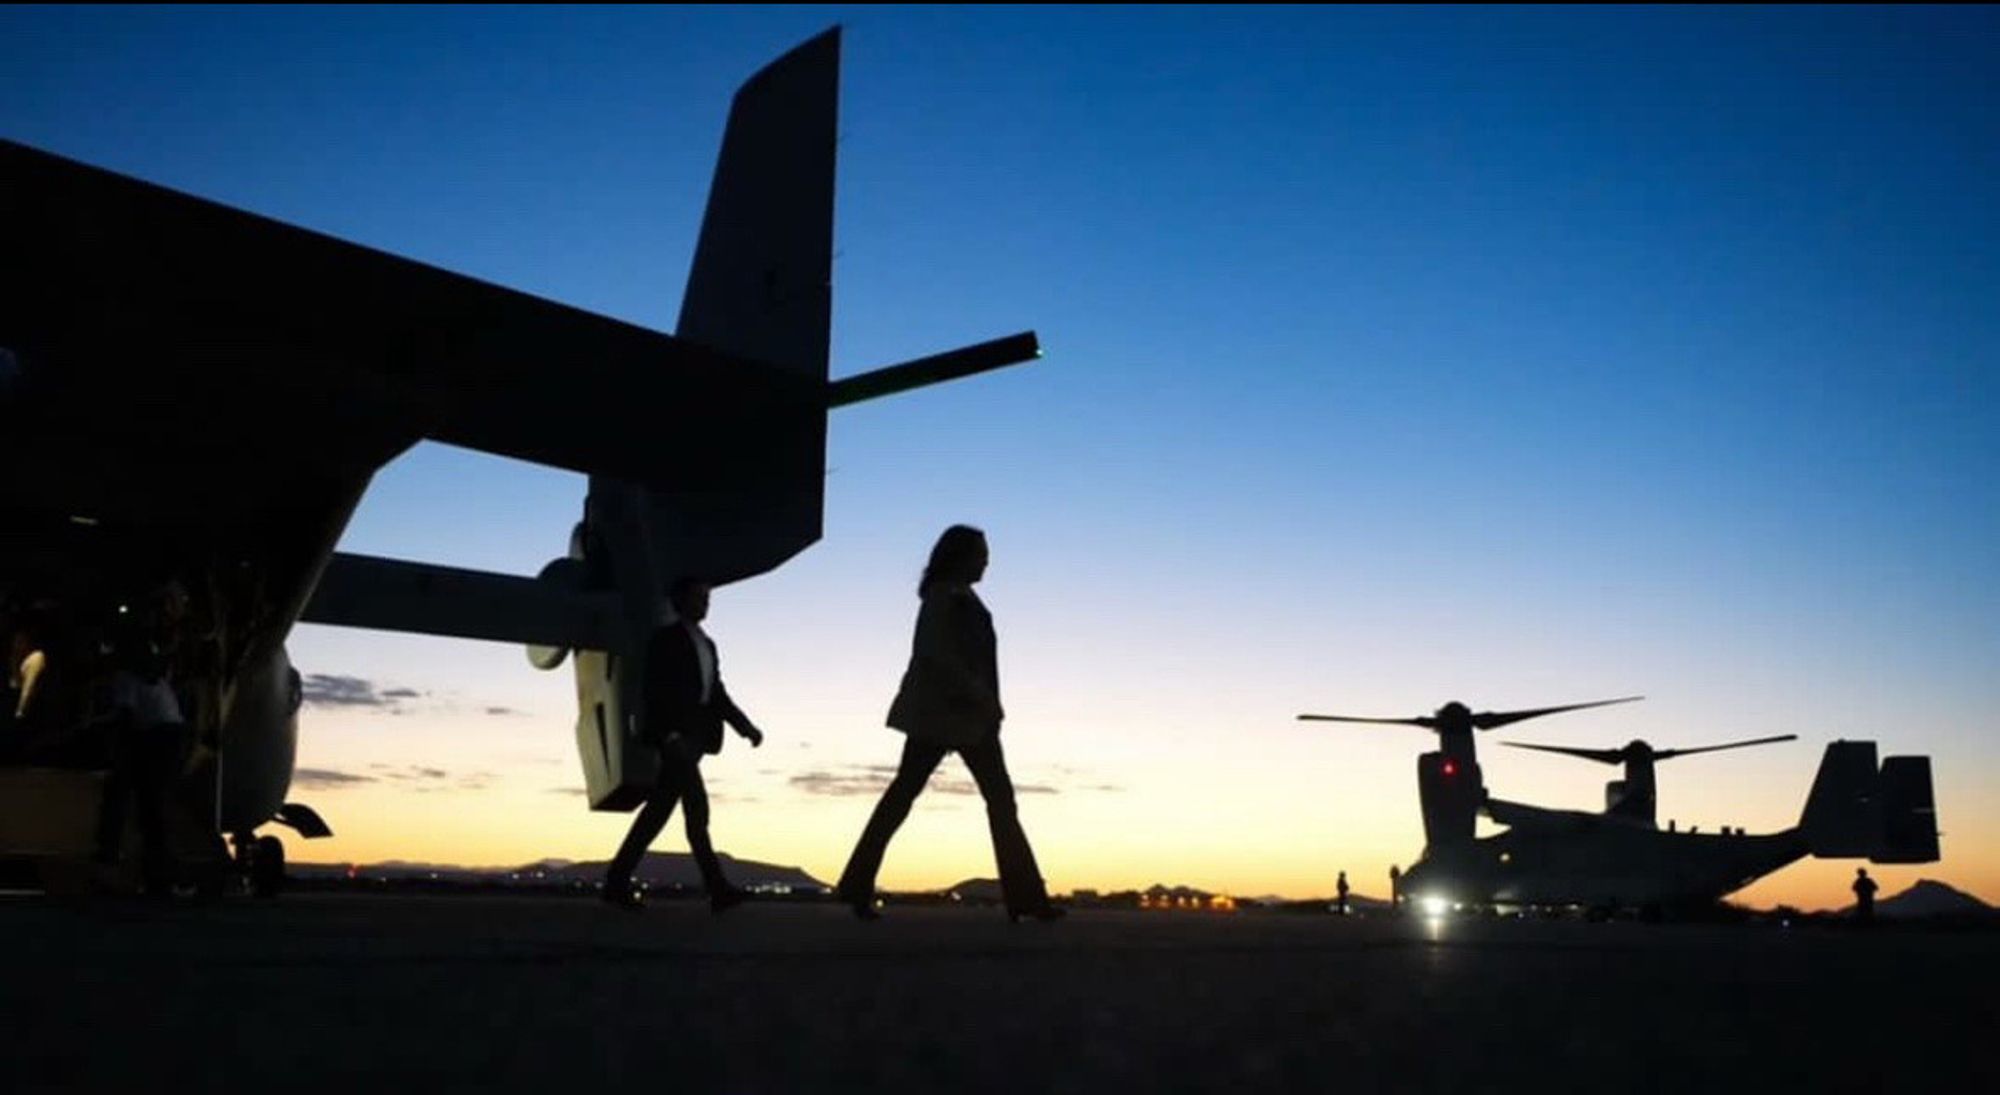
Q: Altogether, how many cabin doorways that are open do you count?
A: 1